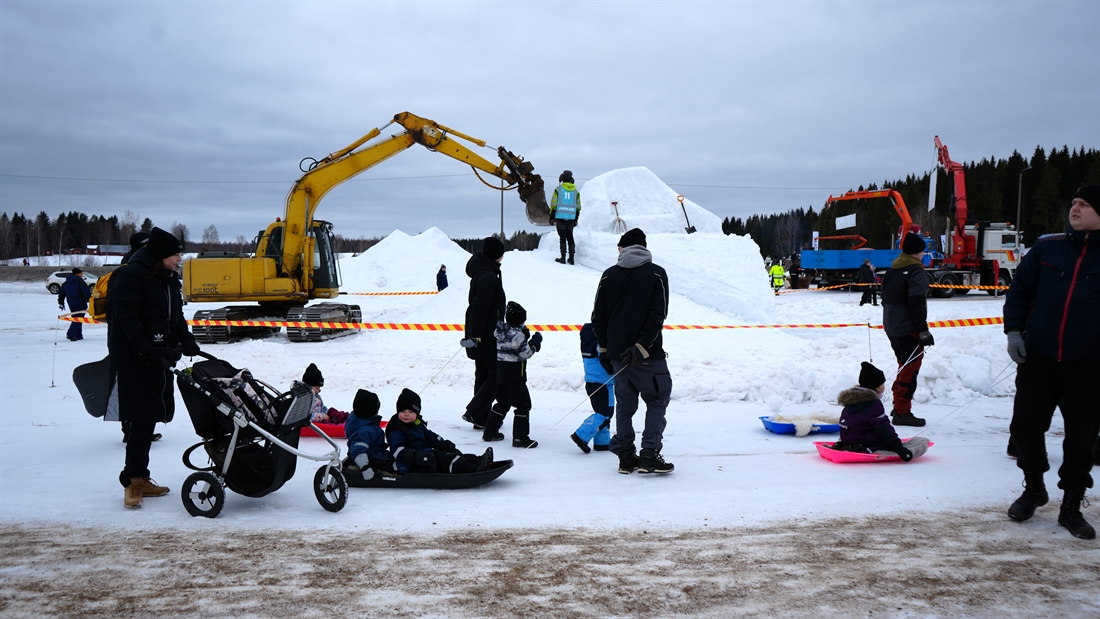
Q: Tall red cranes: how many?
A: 1